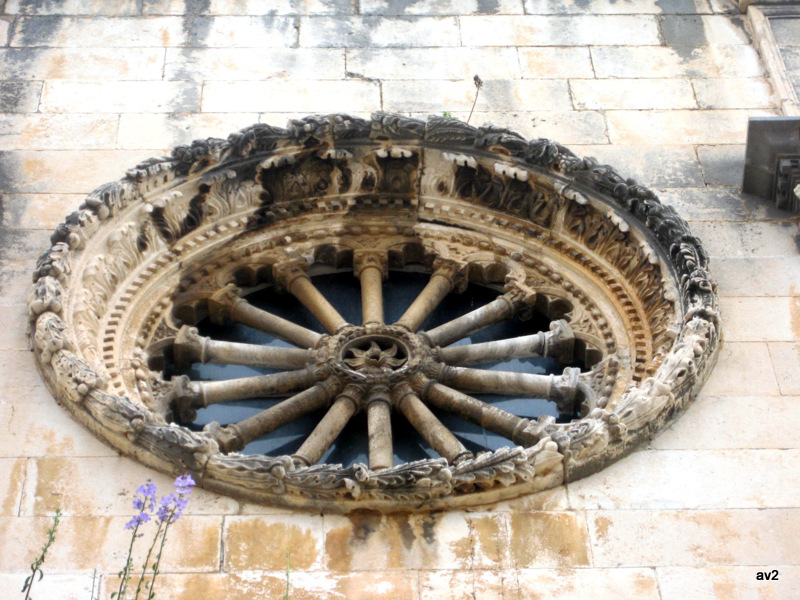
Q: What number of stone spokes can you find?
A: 14